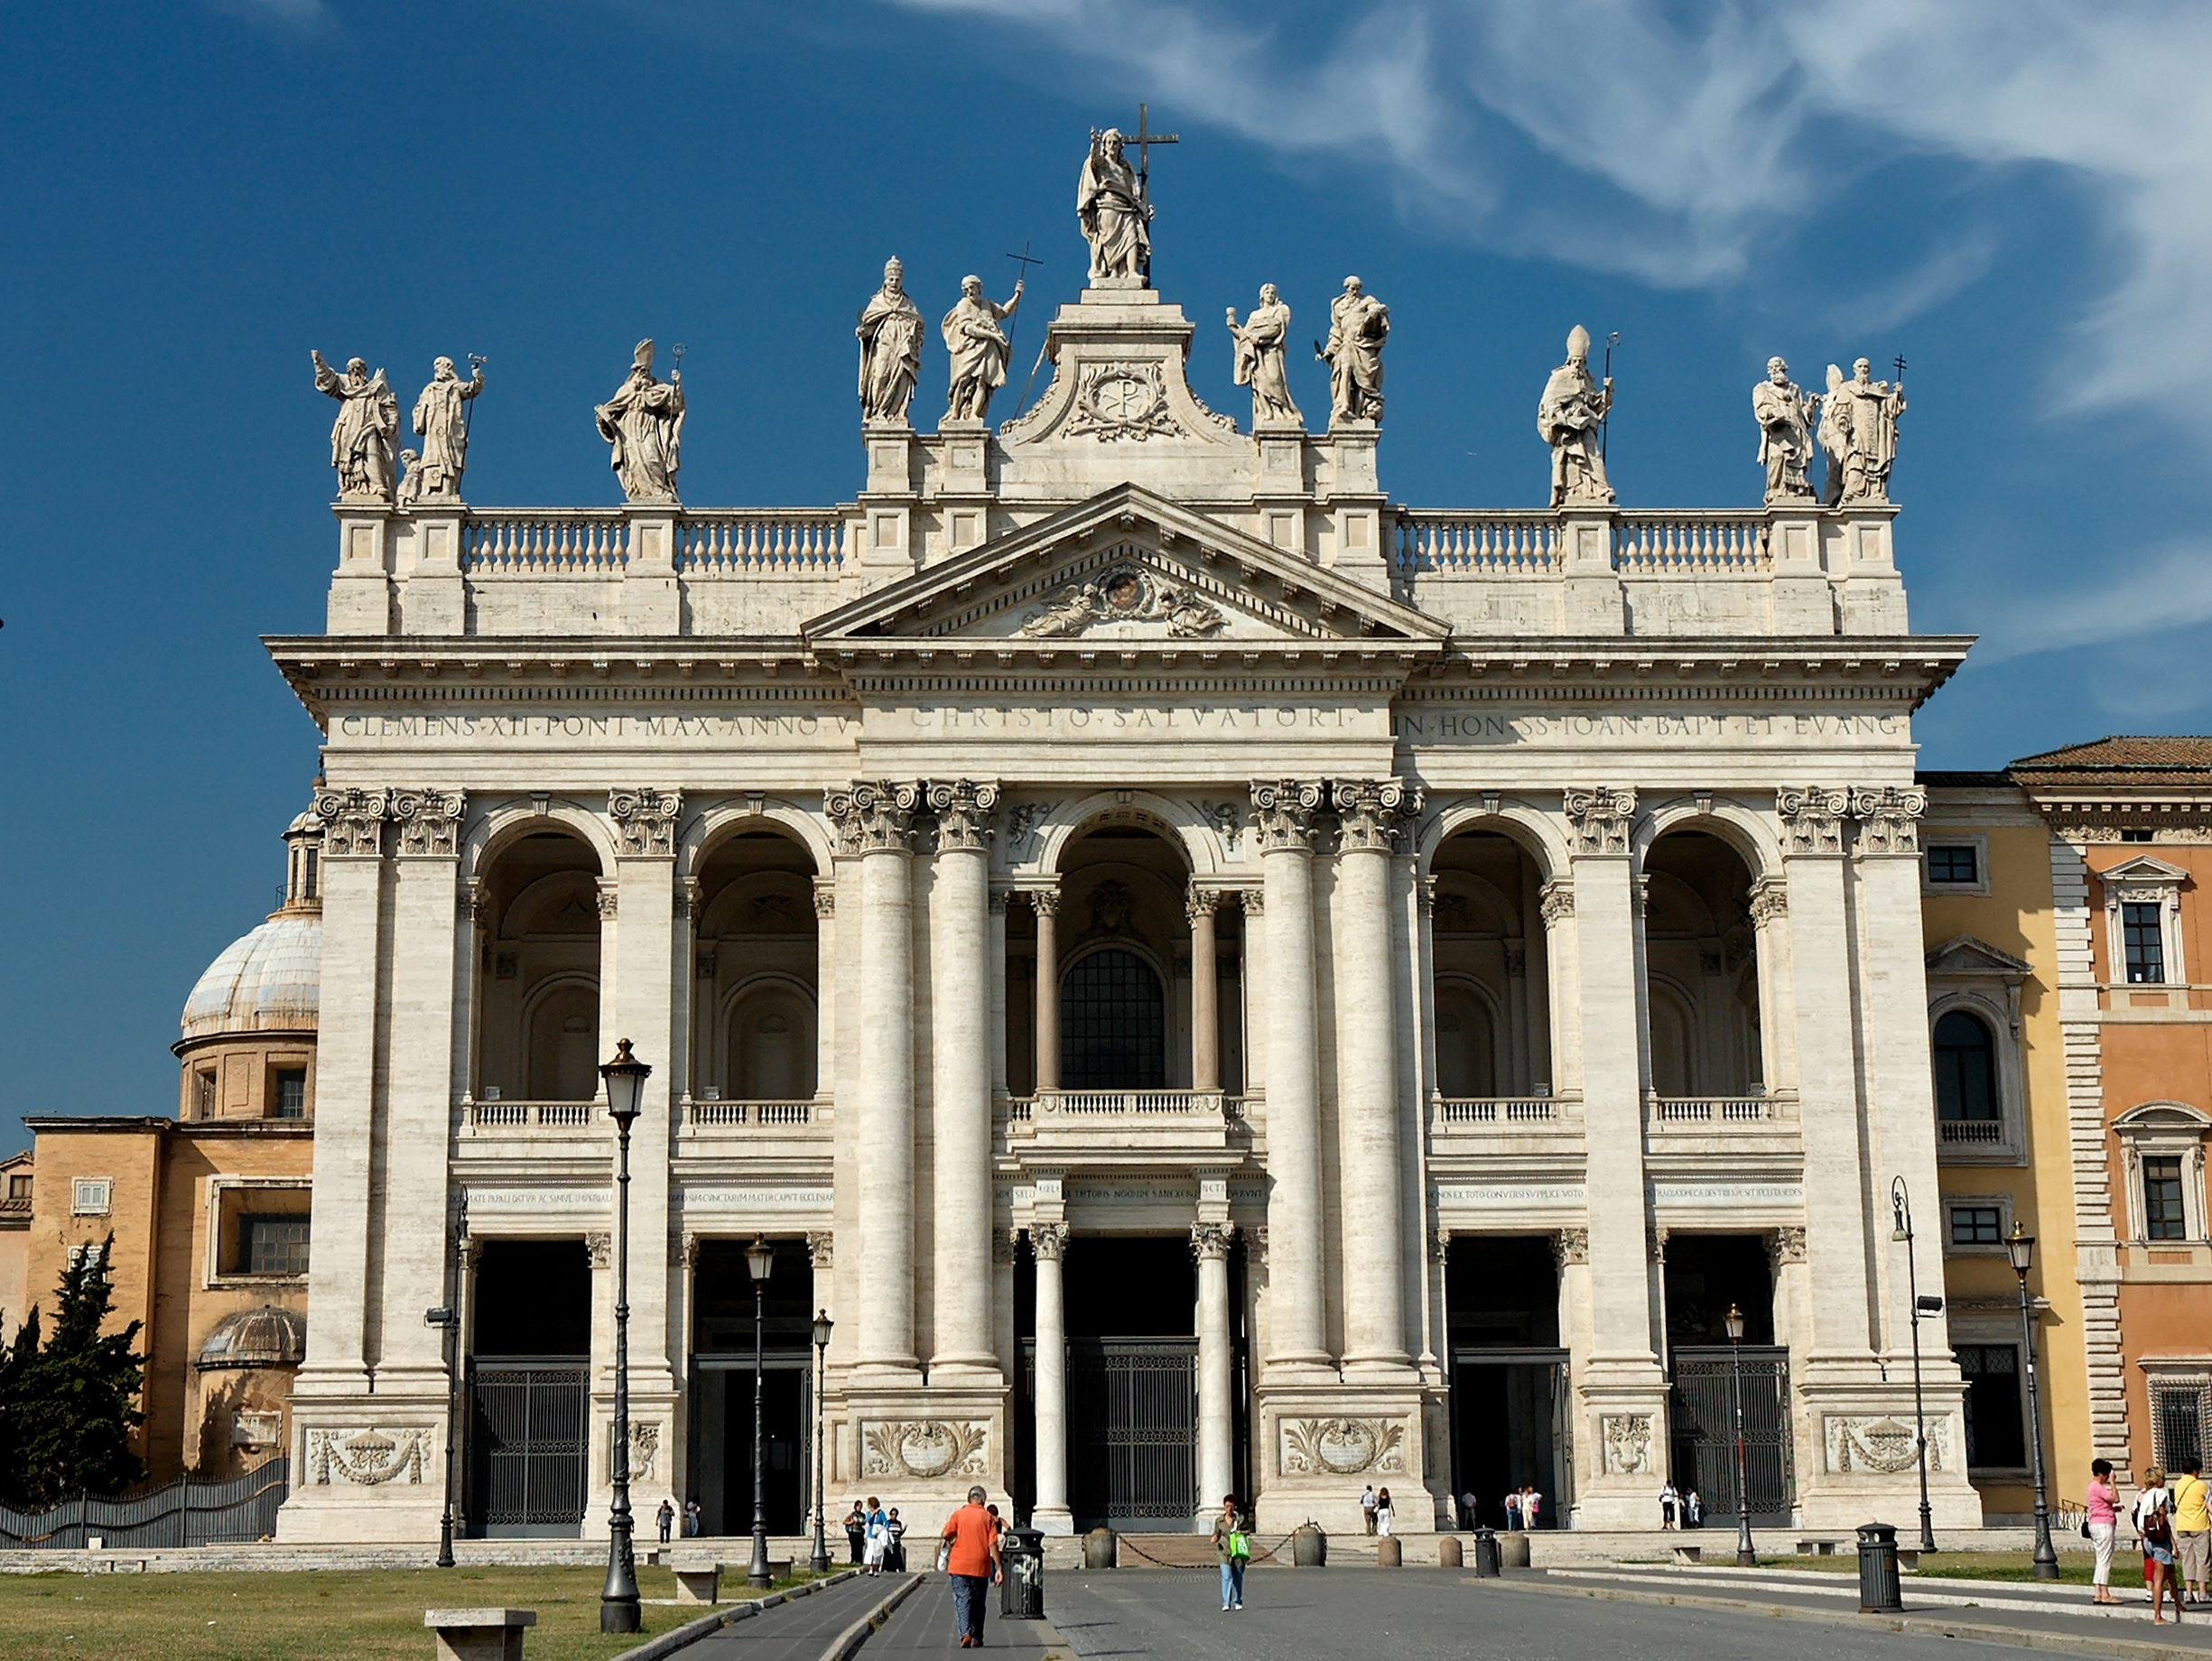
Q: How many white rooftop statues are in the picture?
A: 11